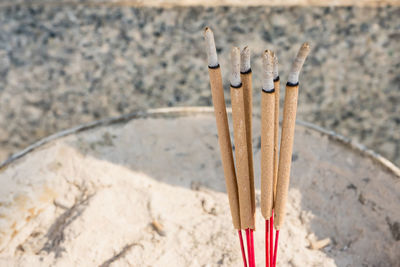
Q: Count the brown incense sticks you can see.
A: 6